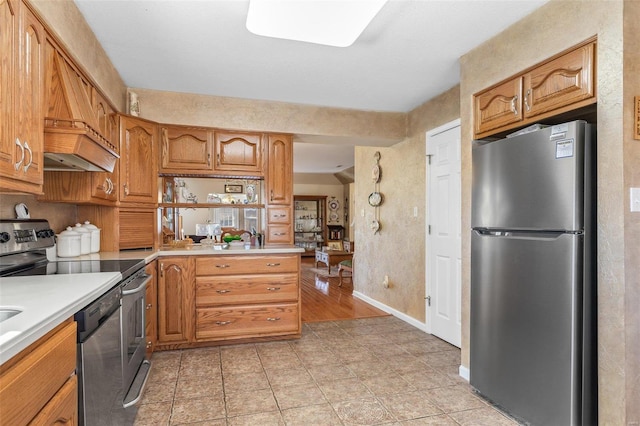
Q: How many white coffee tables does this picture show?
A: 0